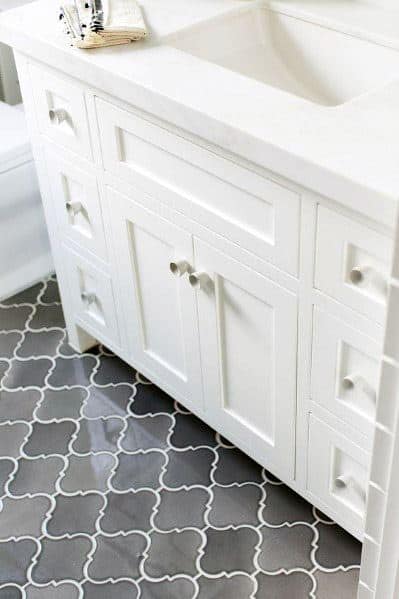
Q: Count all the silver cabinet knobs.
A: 8